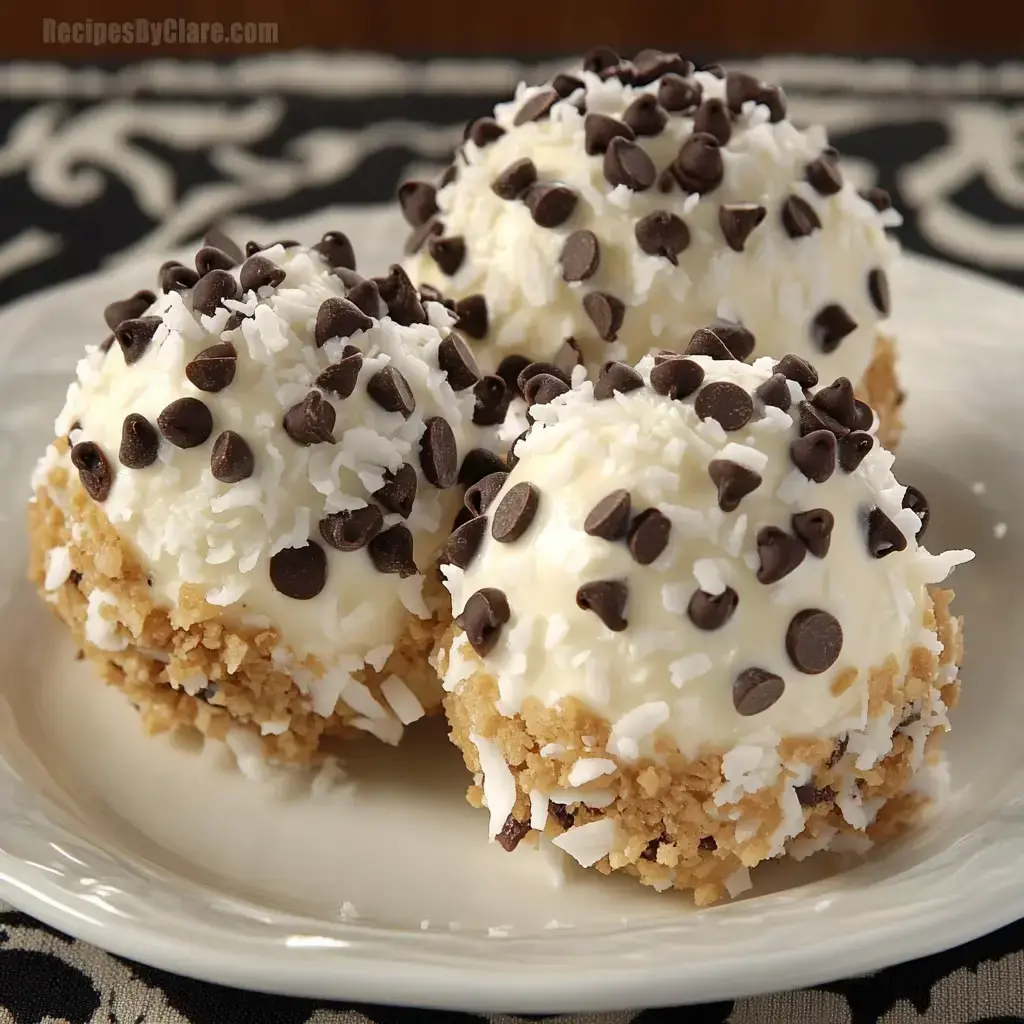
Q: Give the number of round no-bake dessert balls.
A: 3